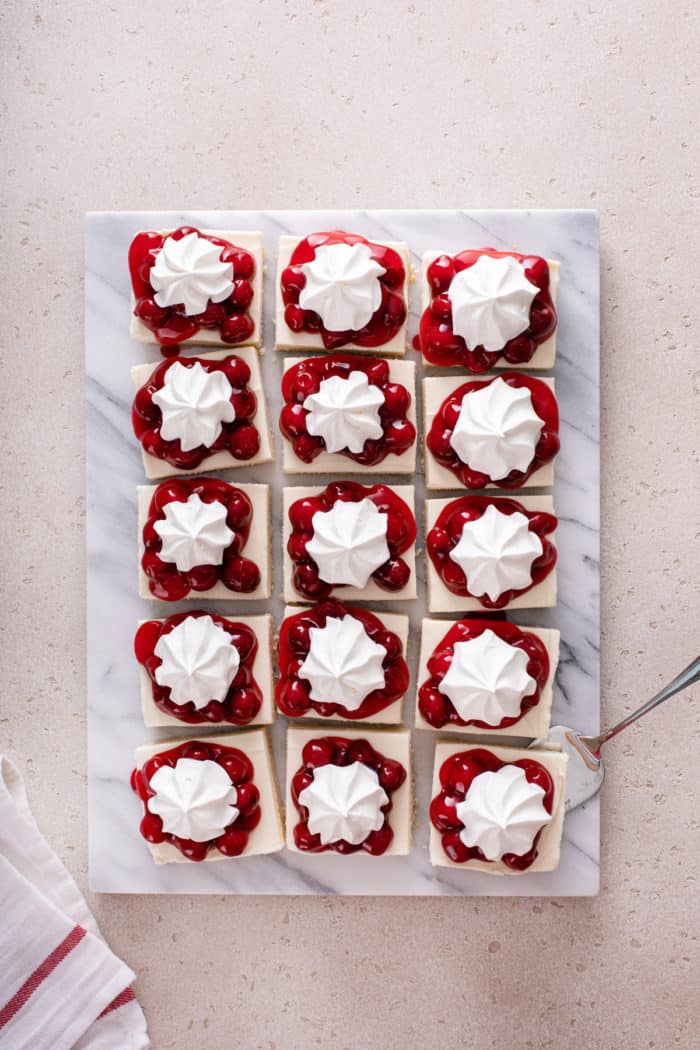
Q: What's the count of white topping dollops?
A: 15